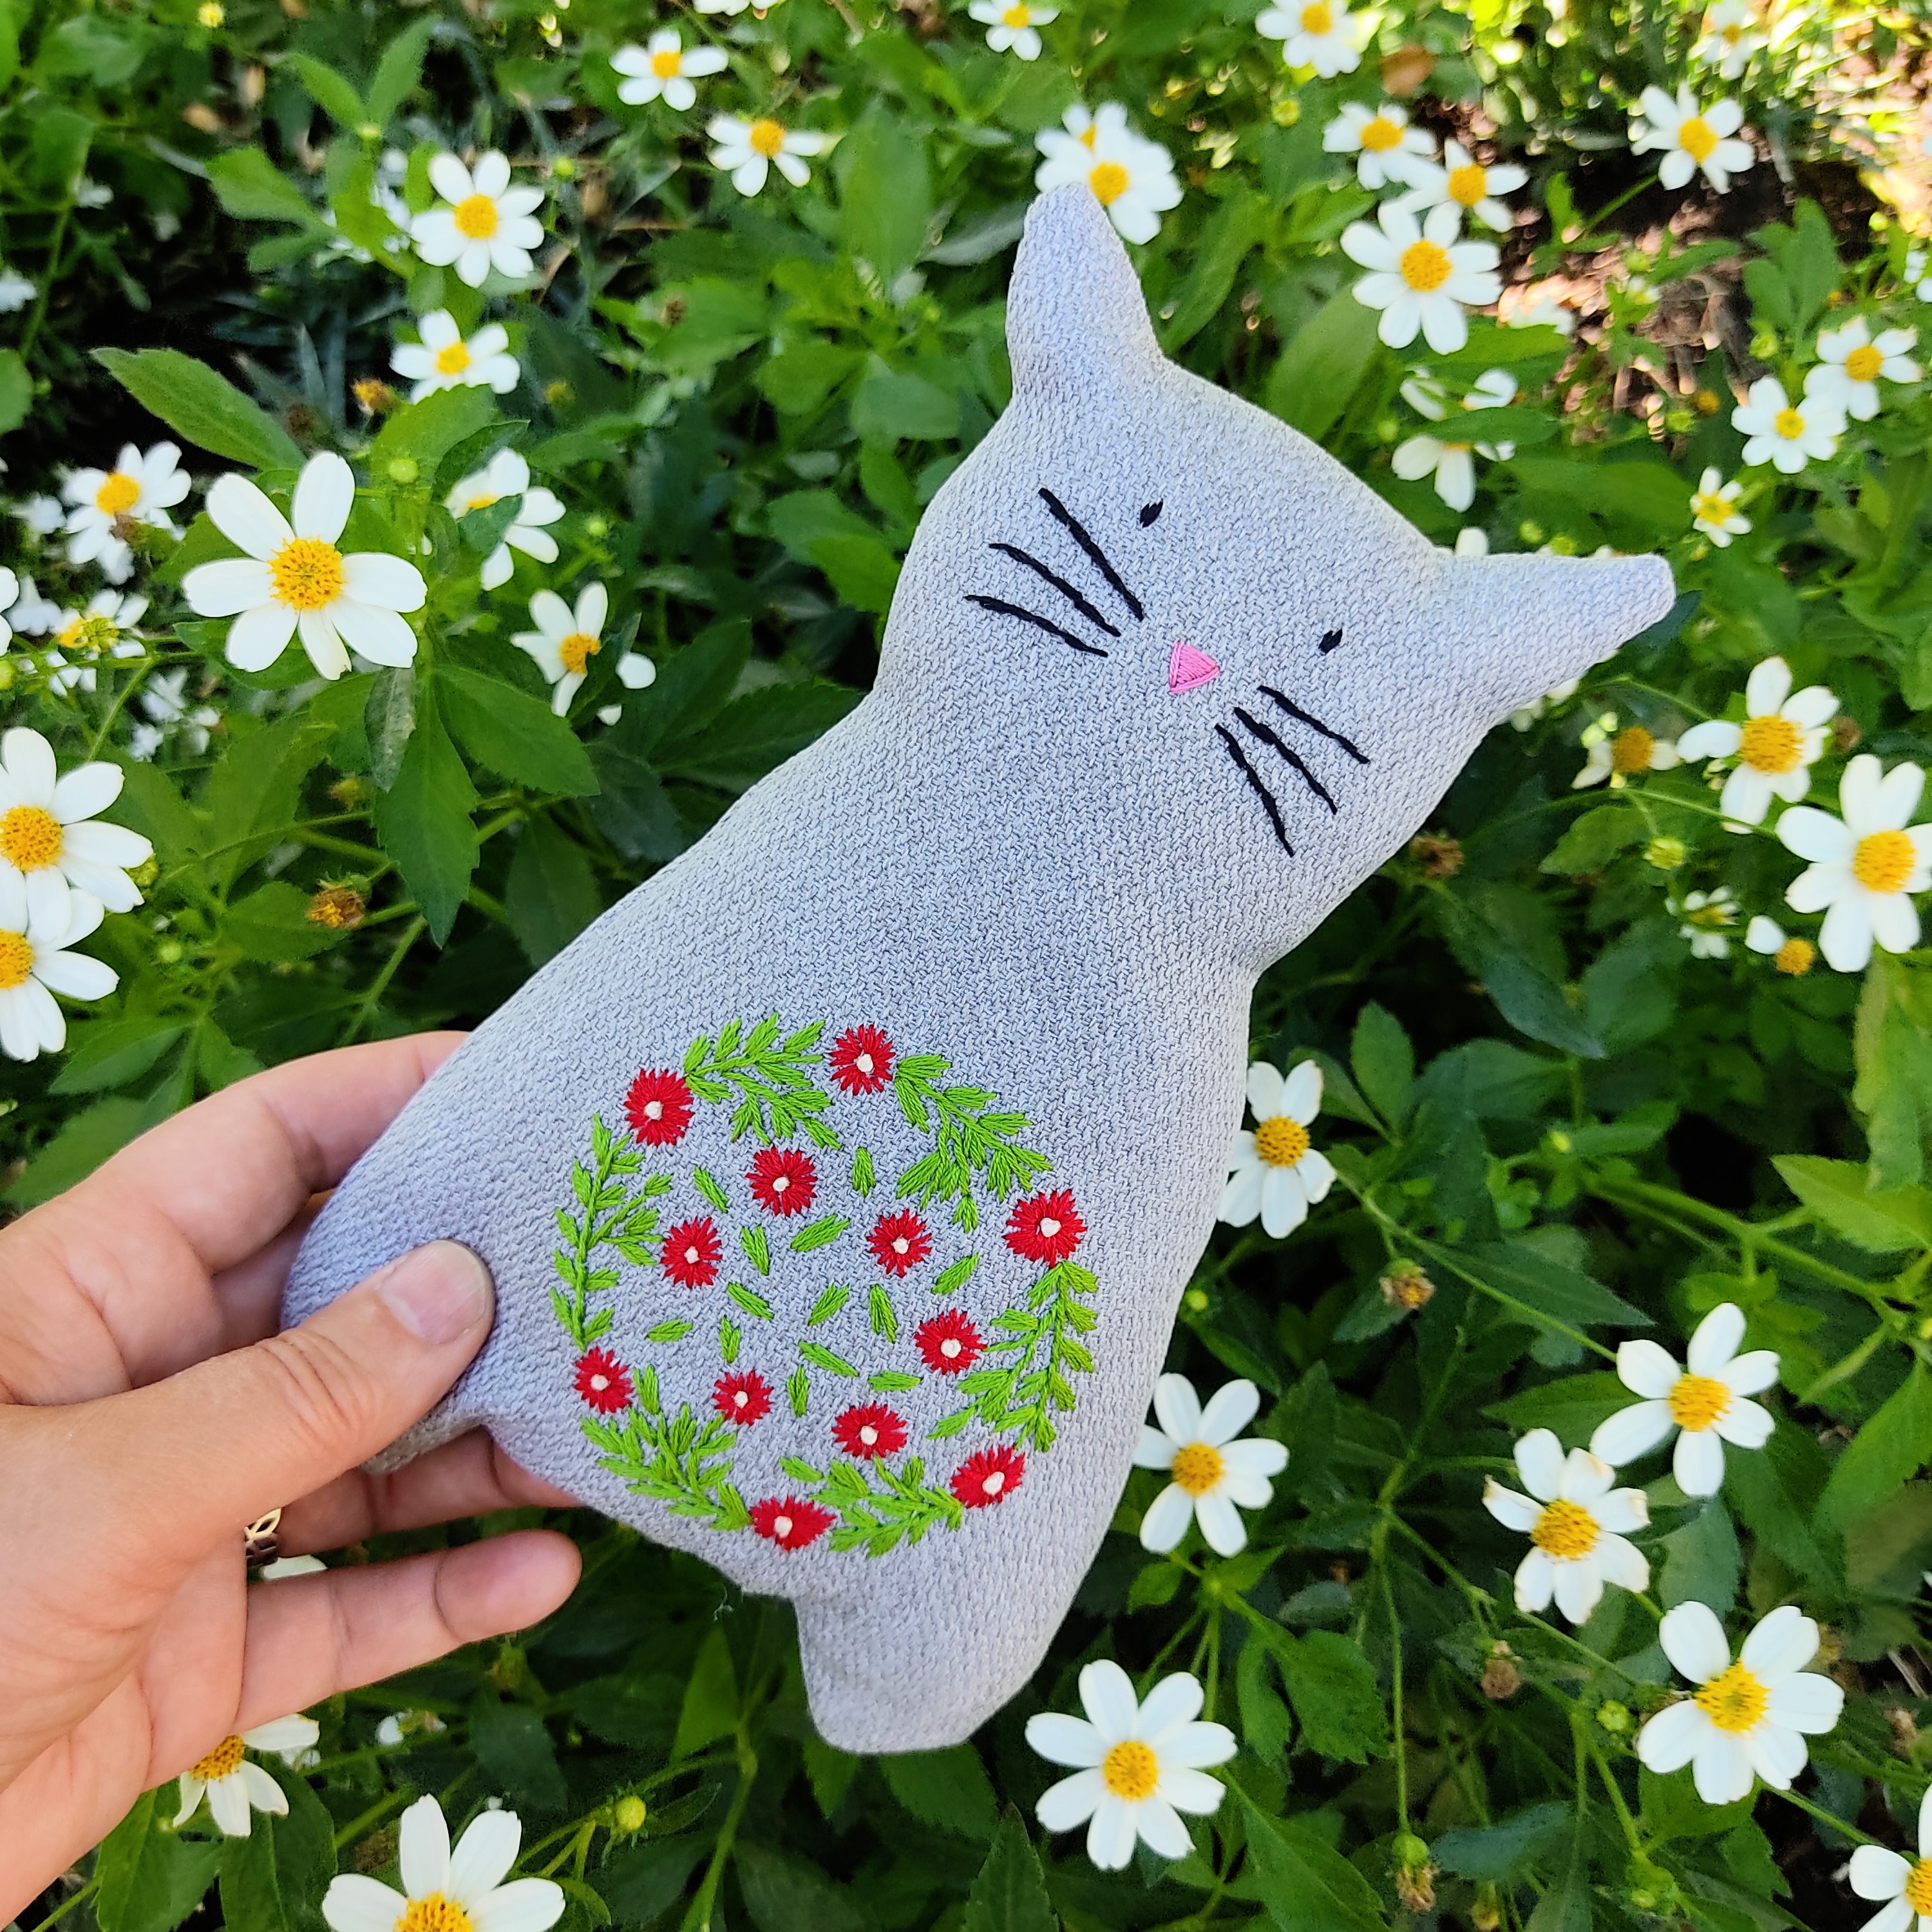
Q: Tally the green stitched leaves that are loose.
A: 13